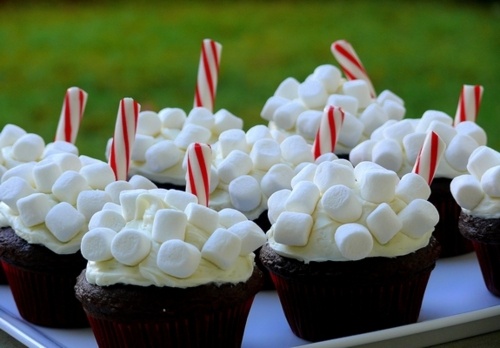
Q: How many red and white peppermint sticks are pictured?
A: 8